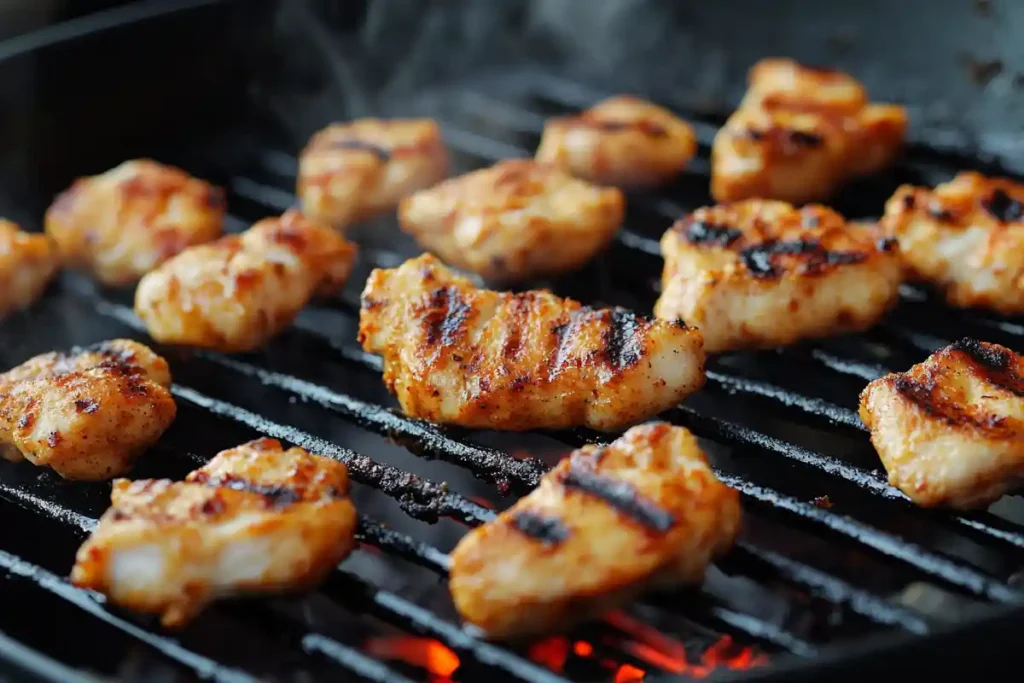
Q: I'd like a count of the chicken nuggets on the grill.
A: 14